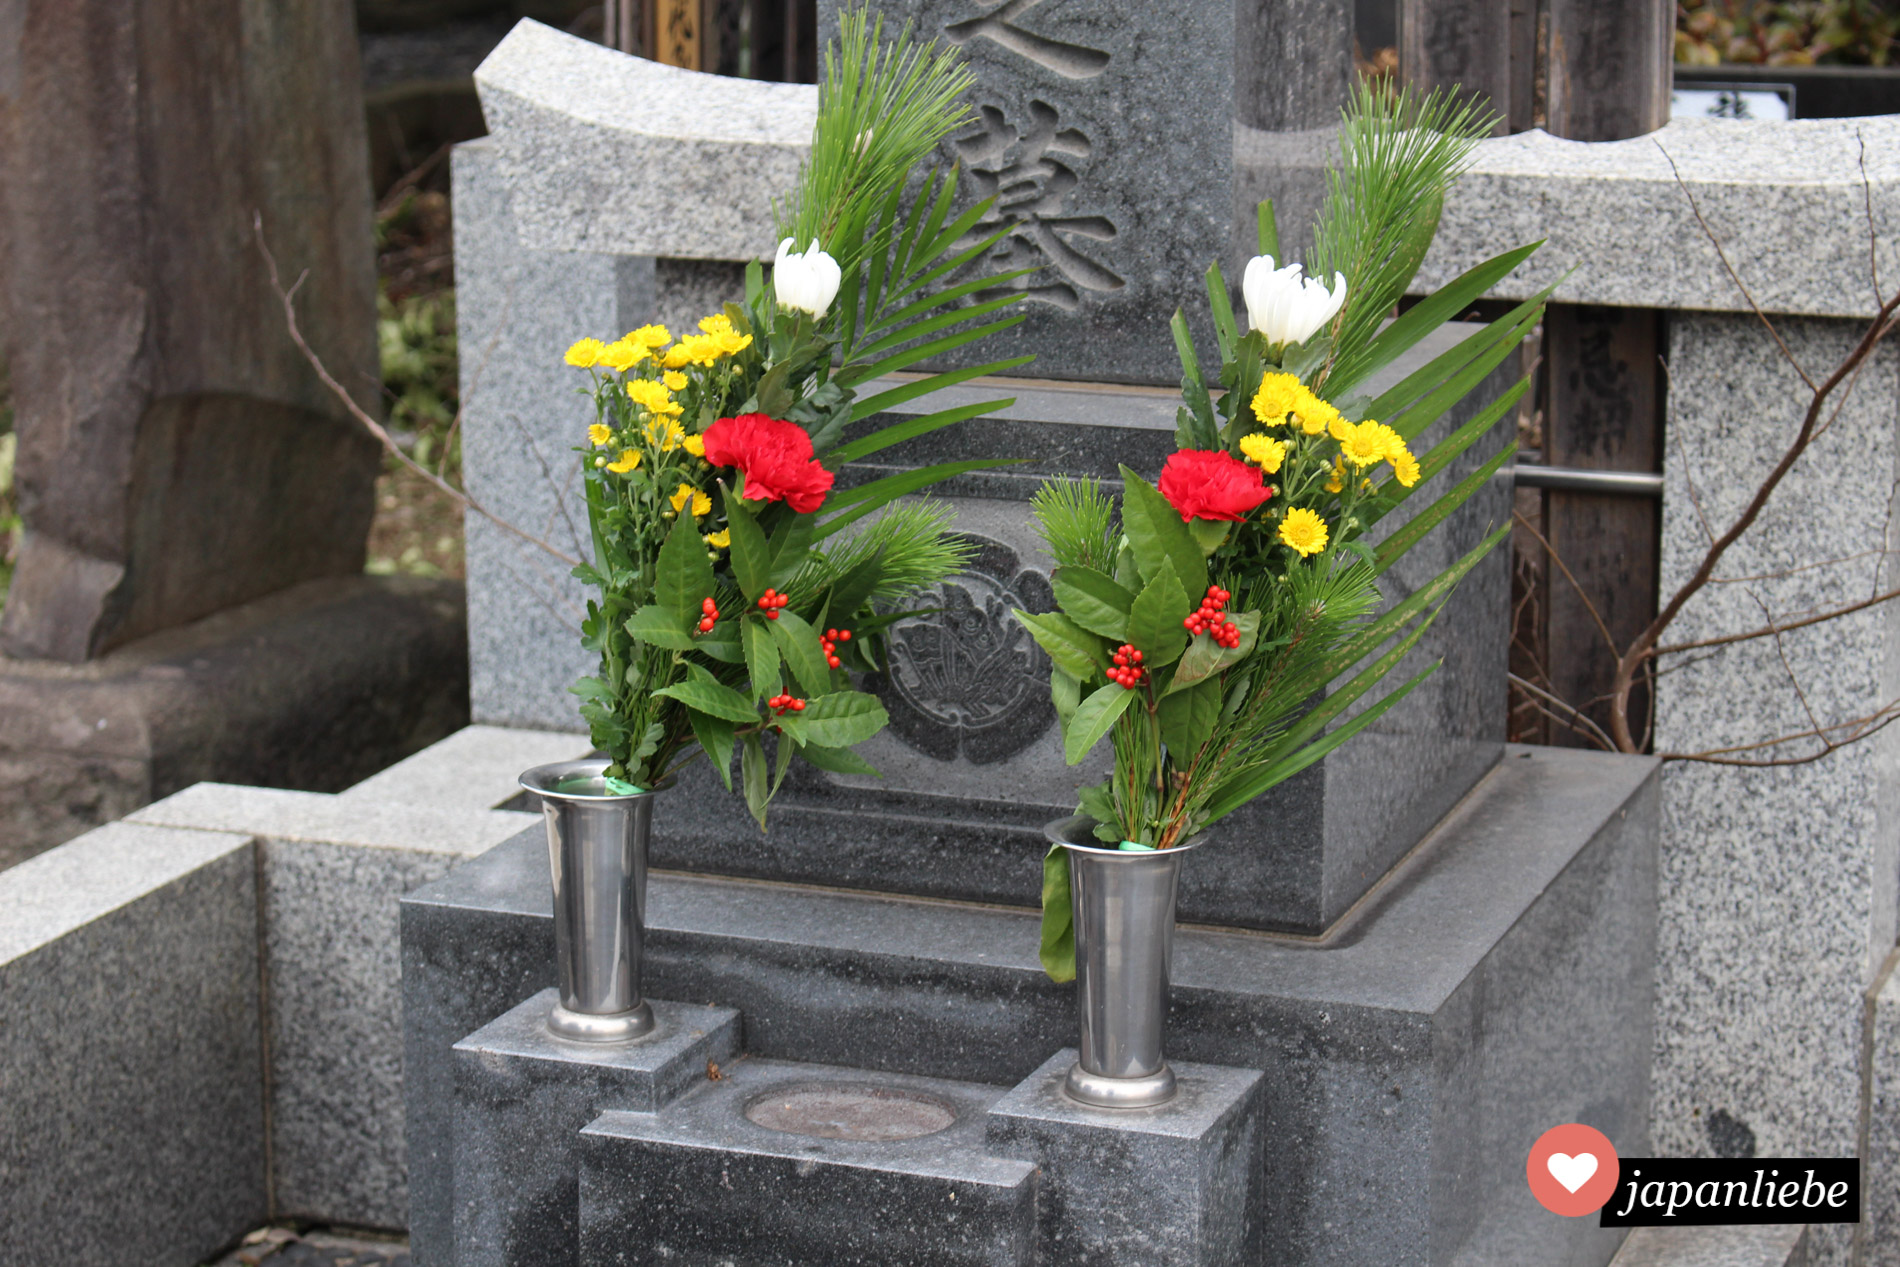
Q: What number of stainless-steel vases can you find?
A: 2